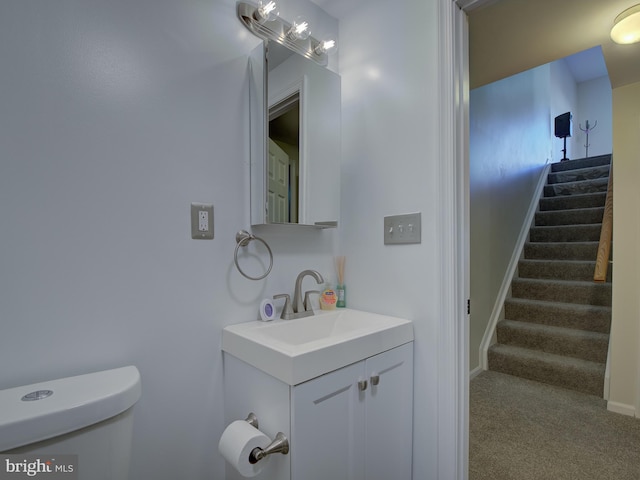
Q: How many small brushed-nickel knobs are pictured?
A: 2